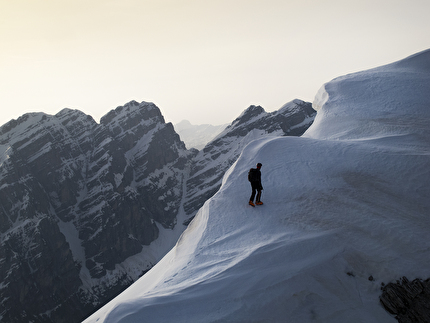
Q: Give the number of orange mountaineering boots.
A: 2